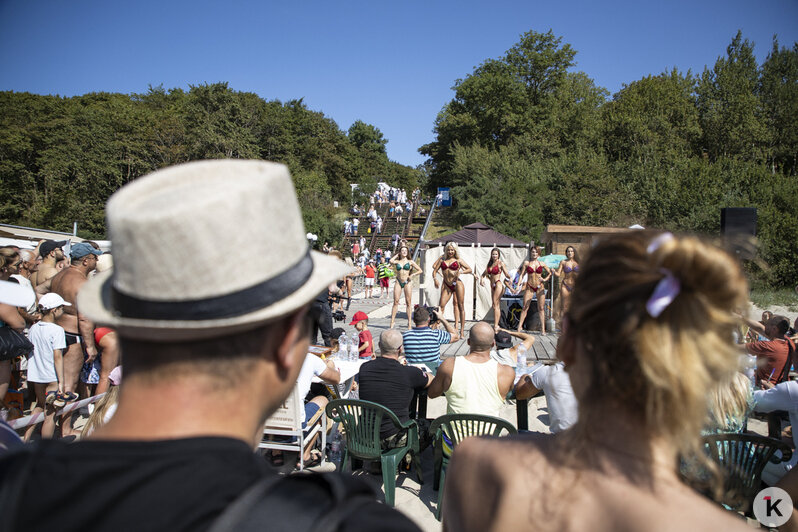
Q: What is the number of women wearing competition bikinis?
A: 5